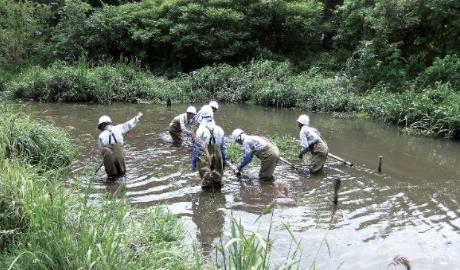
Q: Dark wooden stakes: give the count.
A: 3